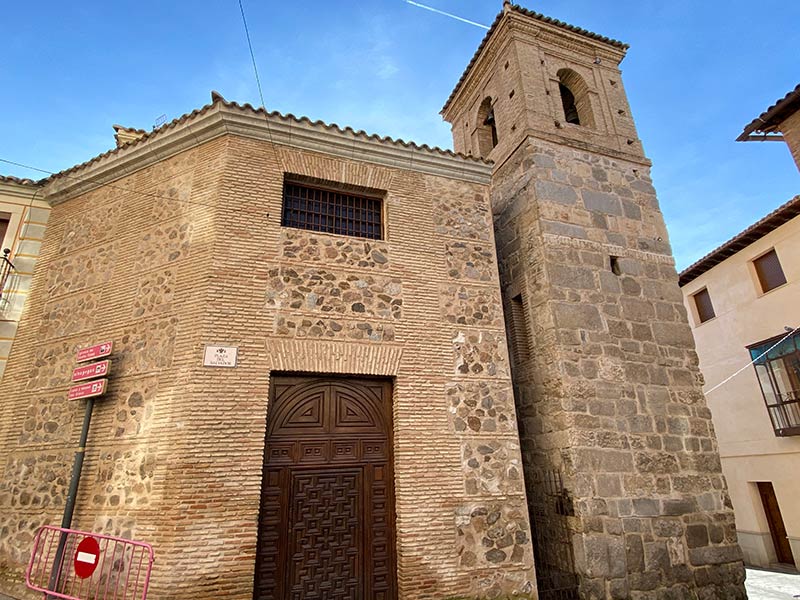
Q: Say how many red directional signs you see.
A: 3